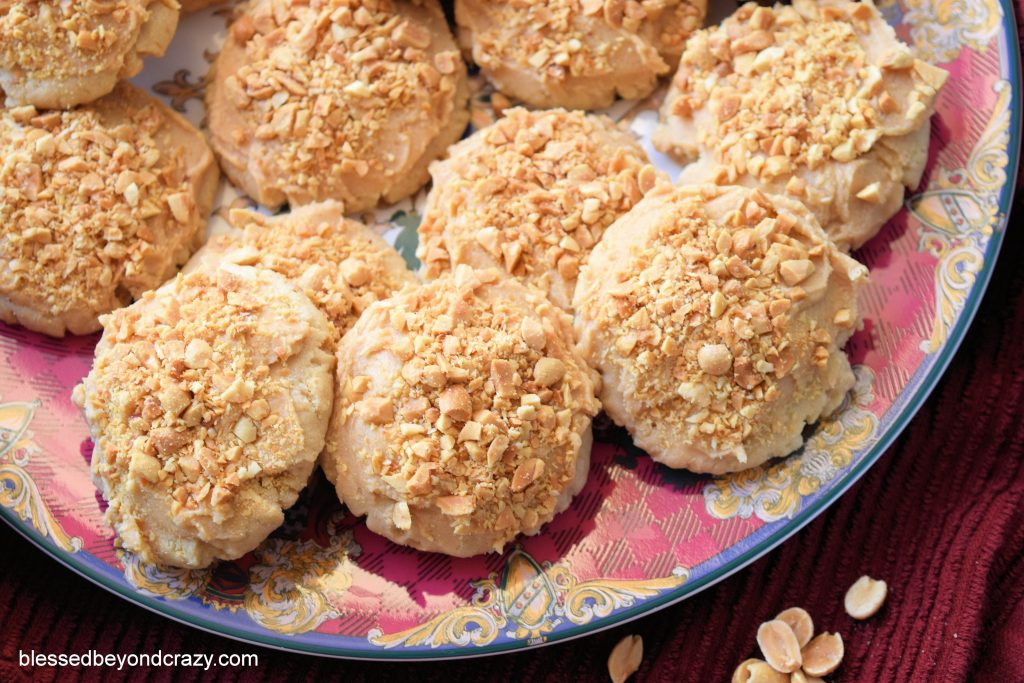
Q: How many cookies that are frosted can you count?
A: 10